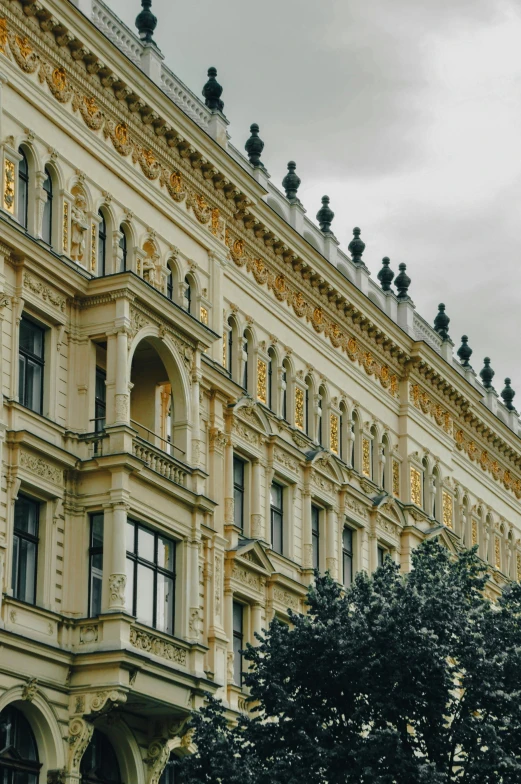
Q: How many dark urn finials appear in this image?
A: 12